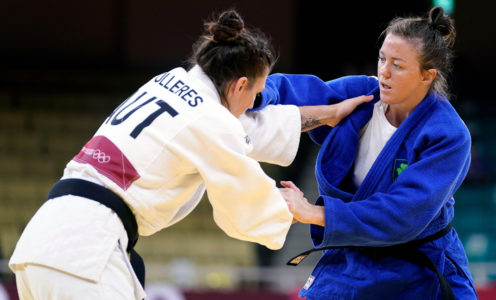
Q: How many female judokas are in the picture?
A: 2